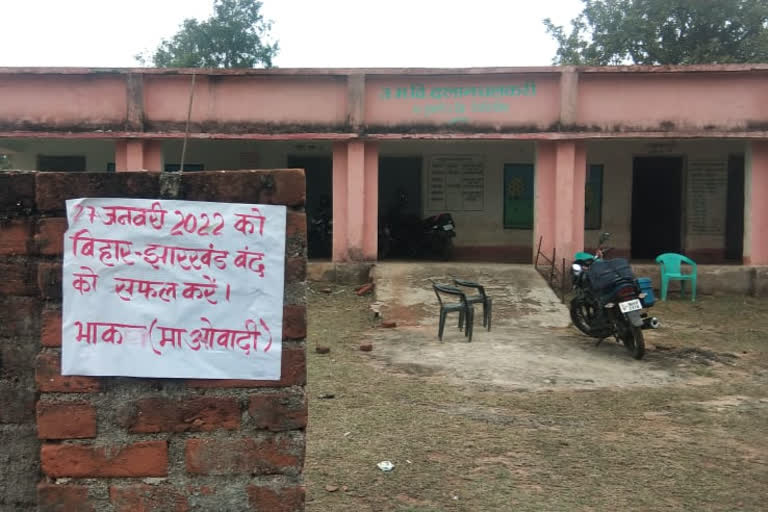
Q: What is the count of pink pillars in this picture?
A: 4